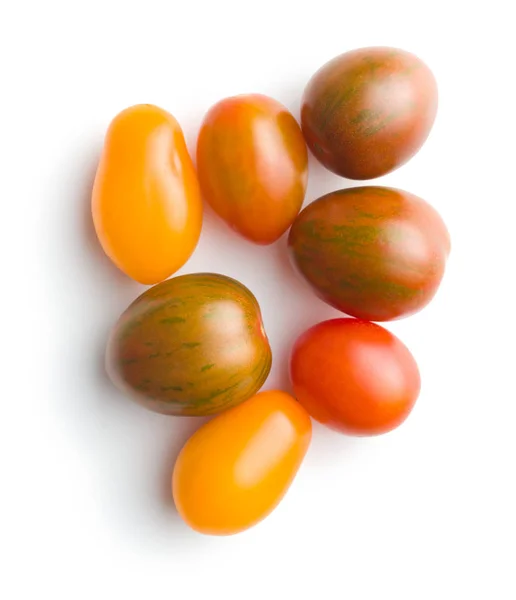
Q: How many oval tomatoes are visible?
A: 7